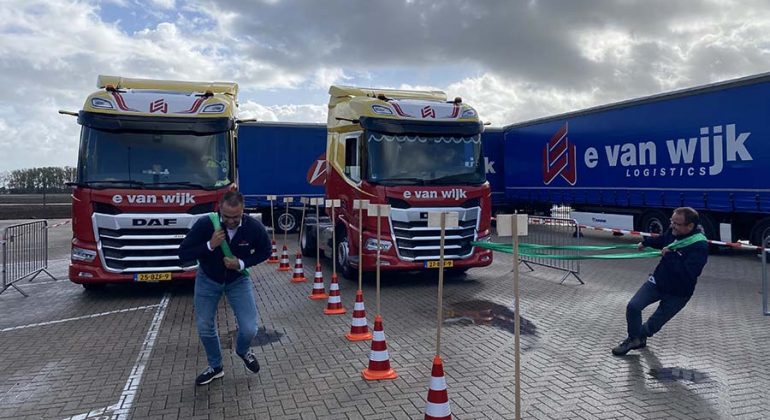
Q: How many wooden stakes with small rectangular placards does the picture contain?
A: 9